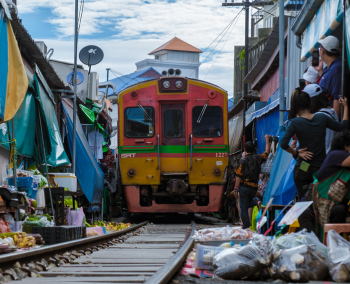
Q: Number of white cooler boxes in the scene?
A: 1